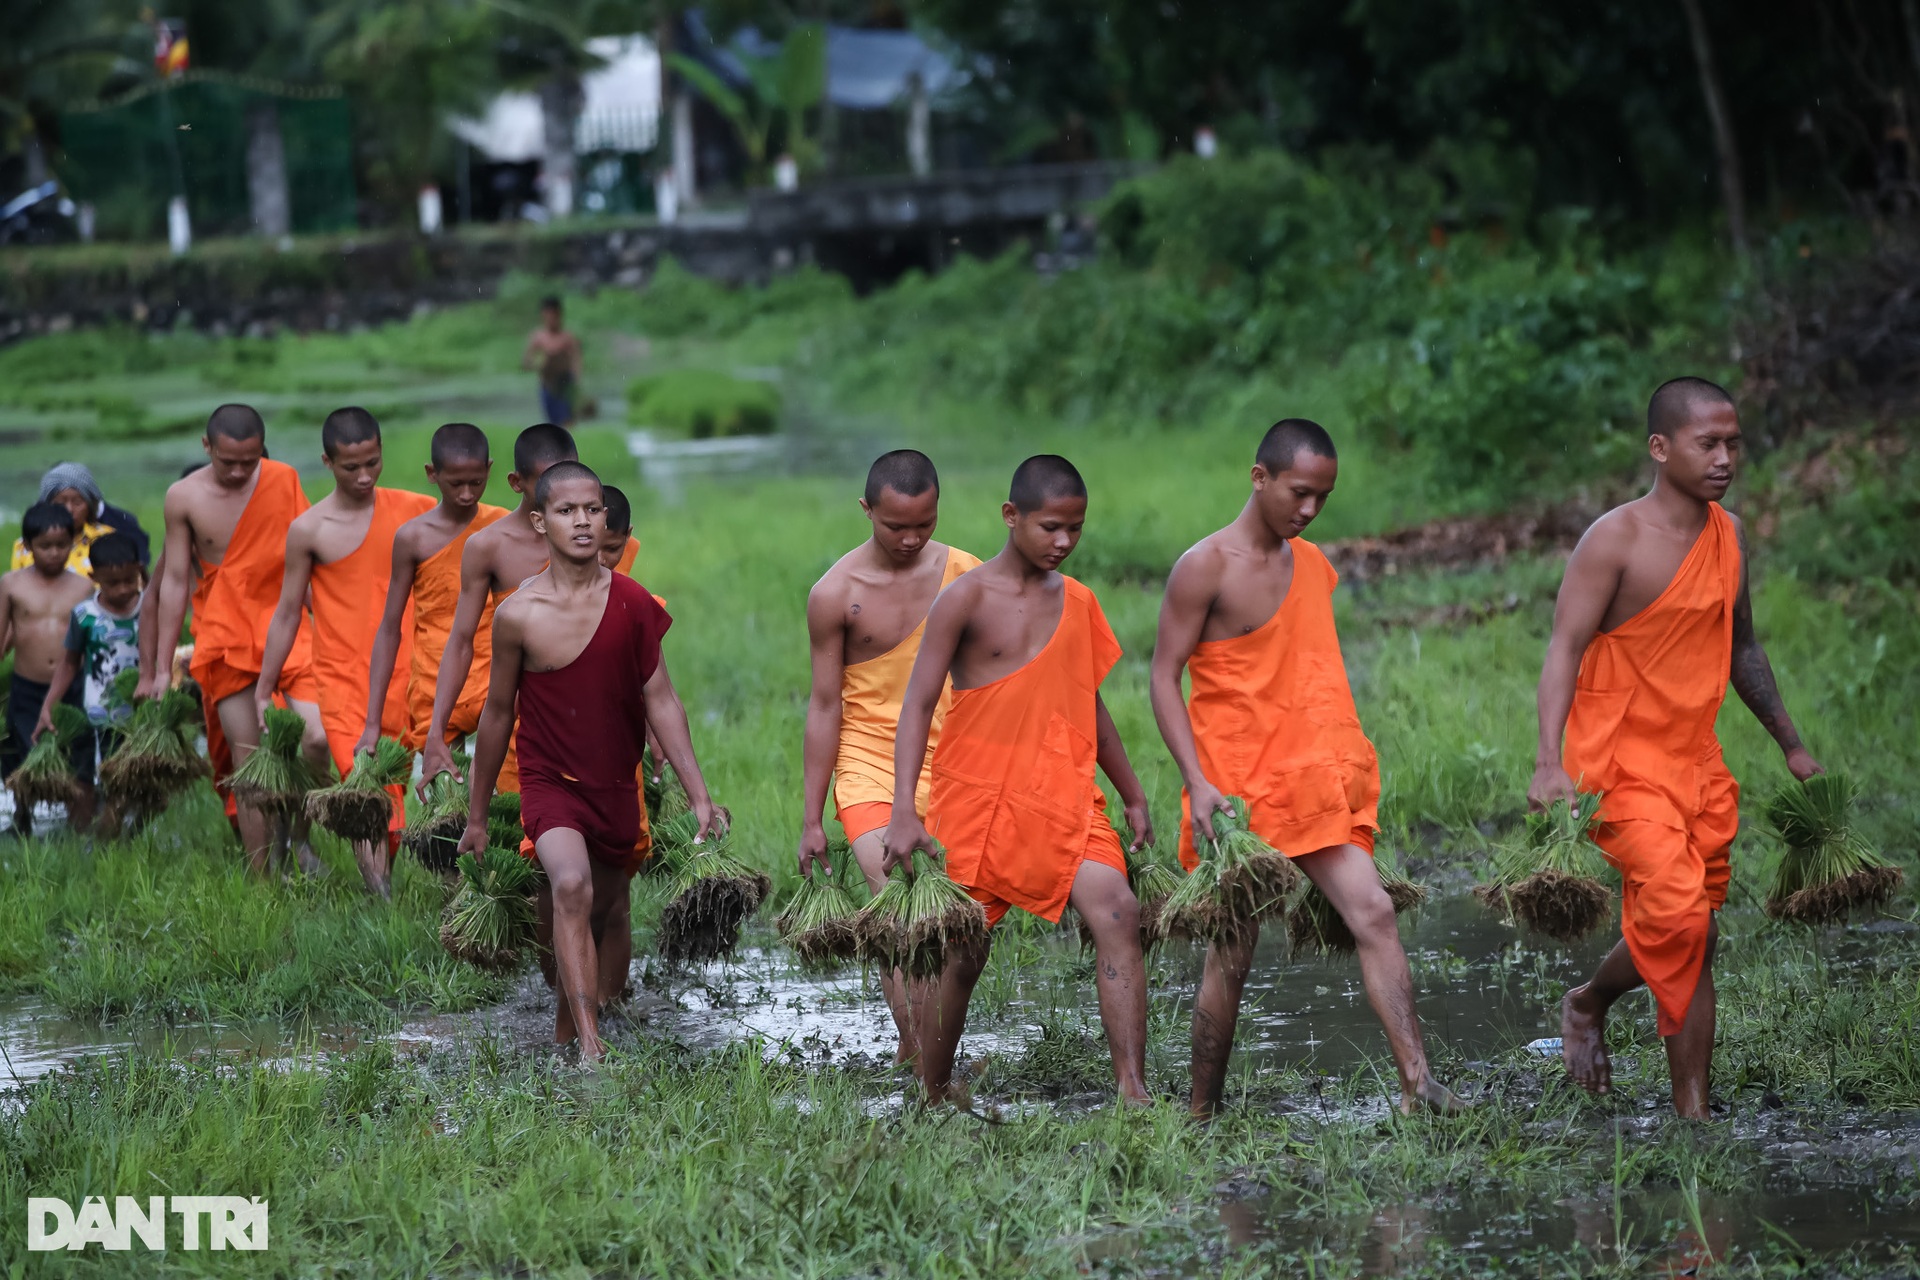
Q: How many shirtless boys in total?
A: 2